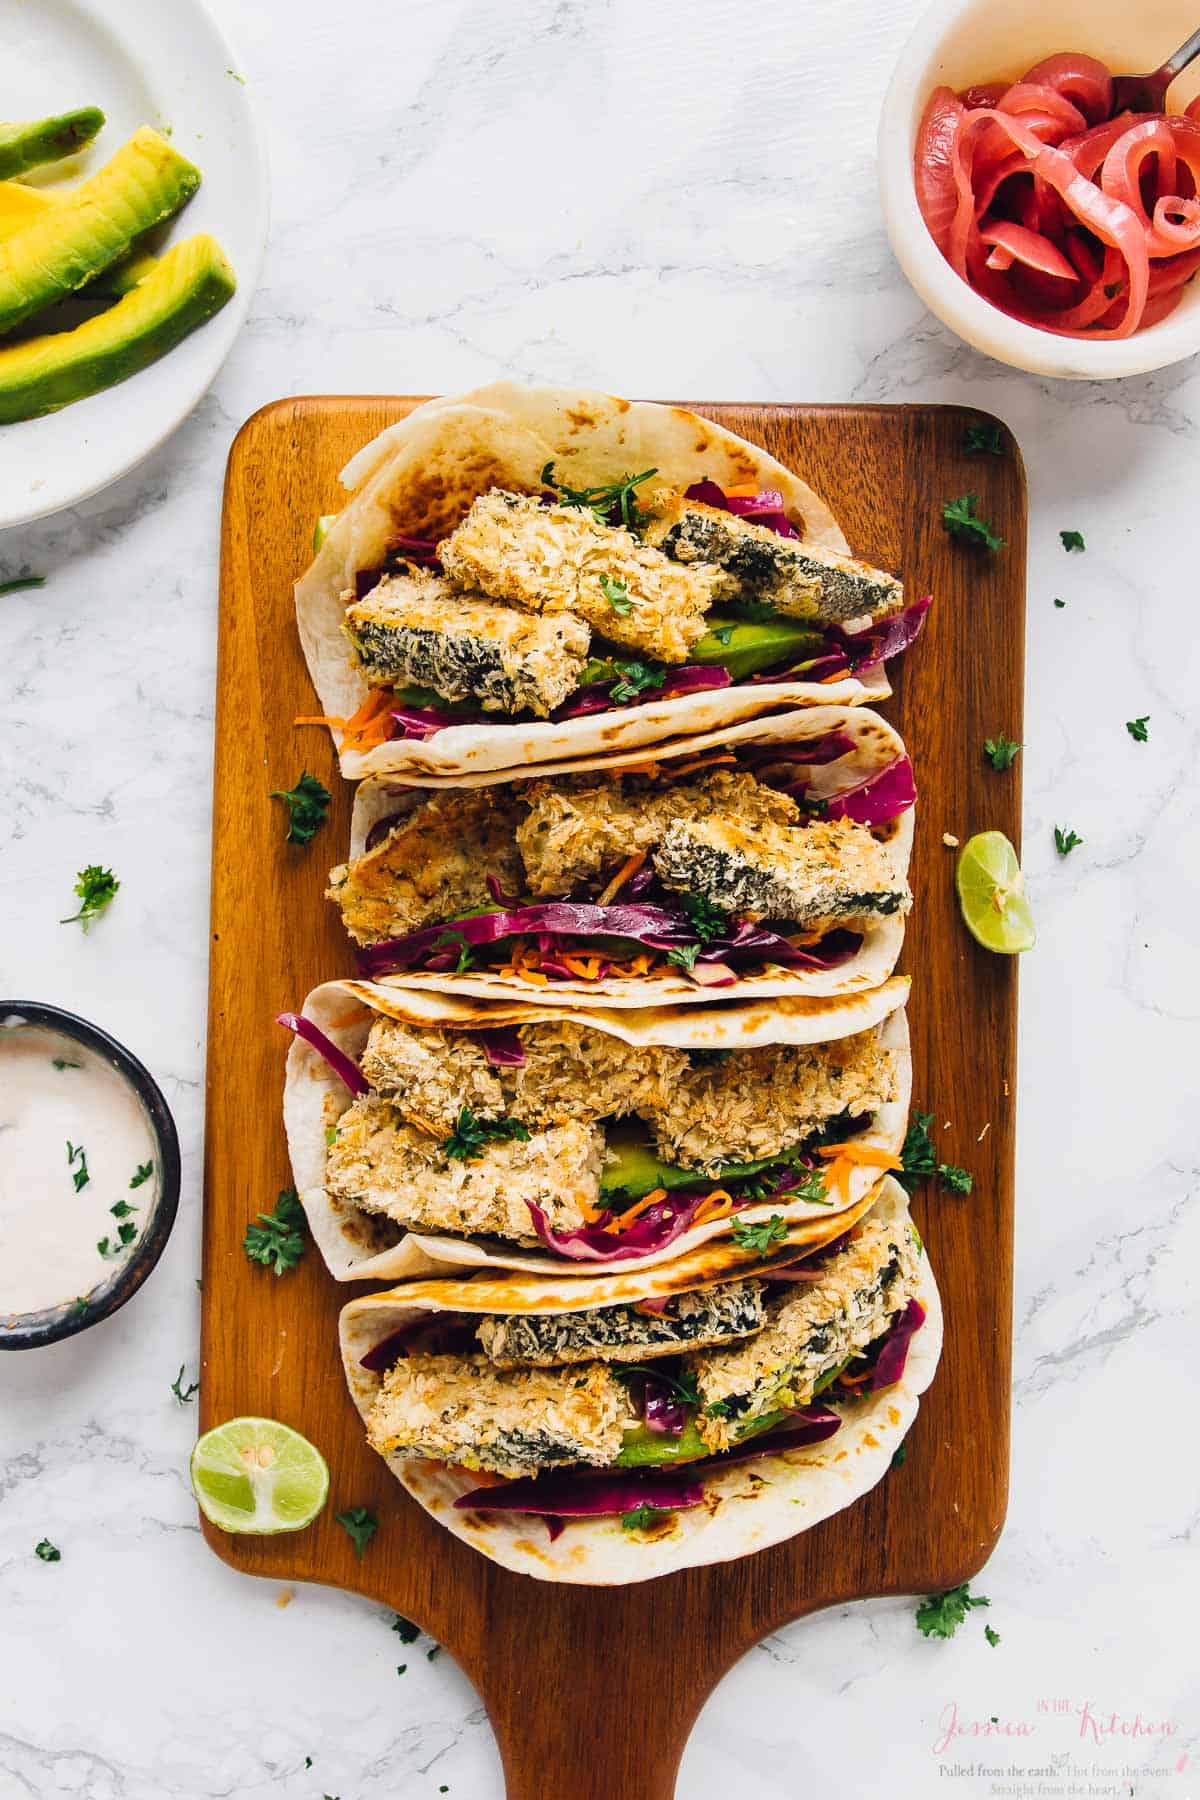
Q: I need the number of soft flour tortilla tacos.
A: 4